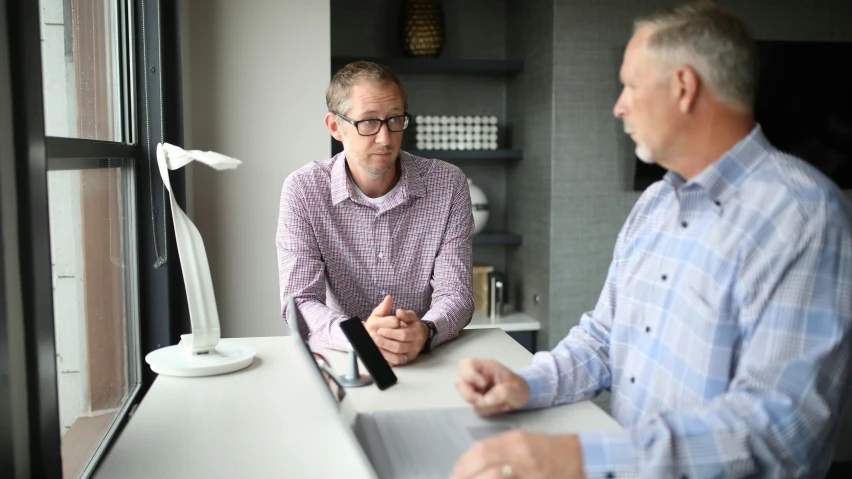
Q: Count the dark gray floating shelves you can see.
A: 3